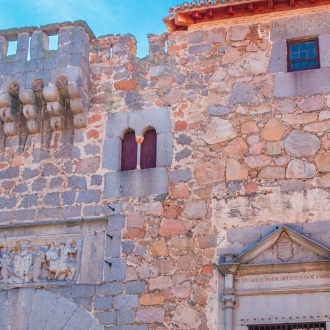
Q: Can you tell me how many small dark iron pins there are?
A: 3